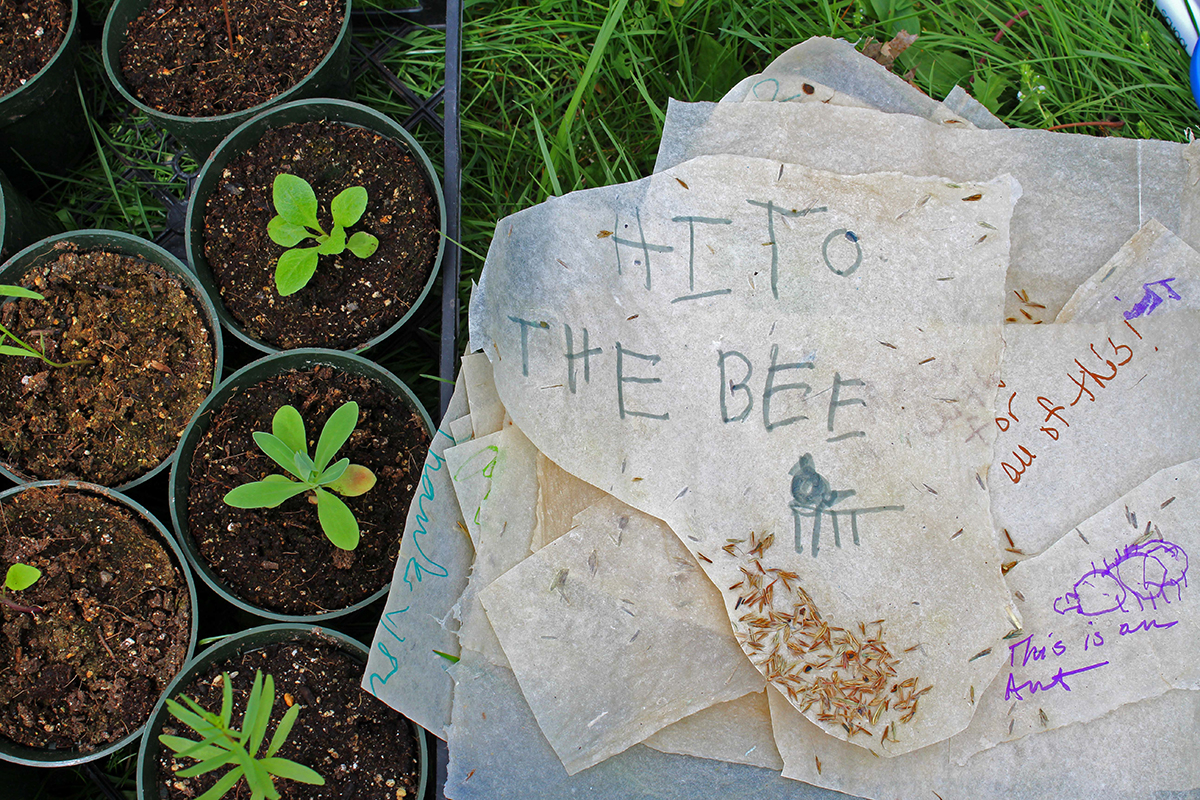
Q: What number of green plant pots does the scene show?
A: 8